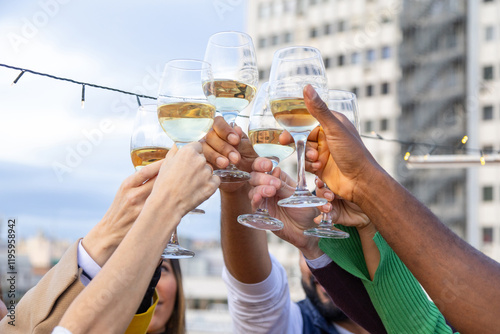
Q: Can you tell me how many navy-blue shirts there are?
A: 1